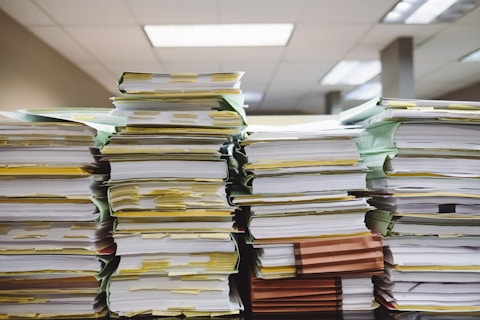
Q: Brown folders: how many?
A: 2